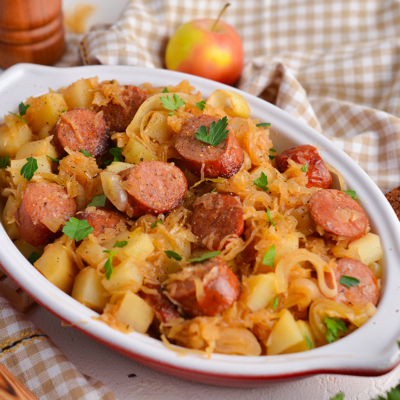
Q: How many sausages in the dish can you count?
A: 11